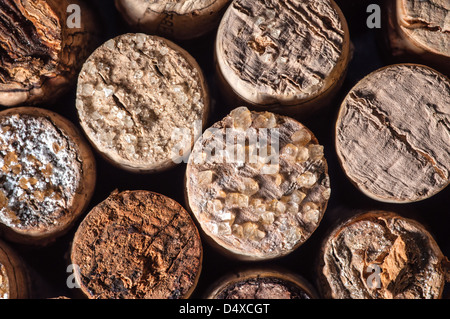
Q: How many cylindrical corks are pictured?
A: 12